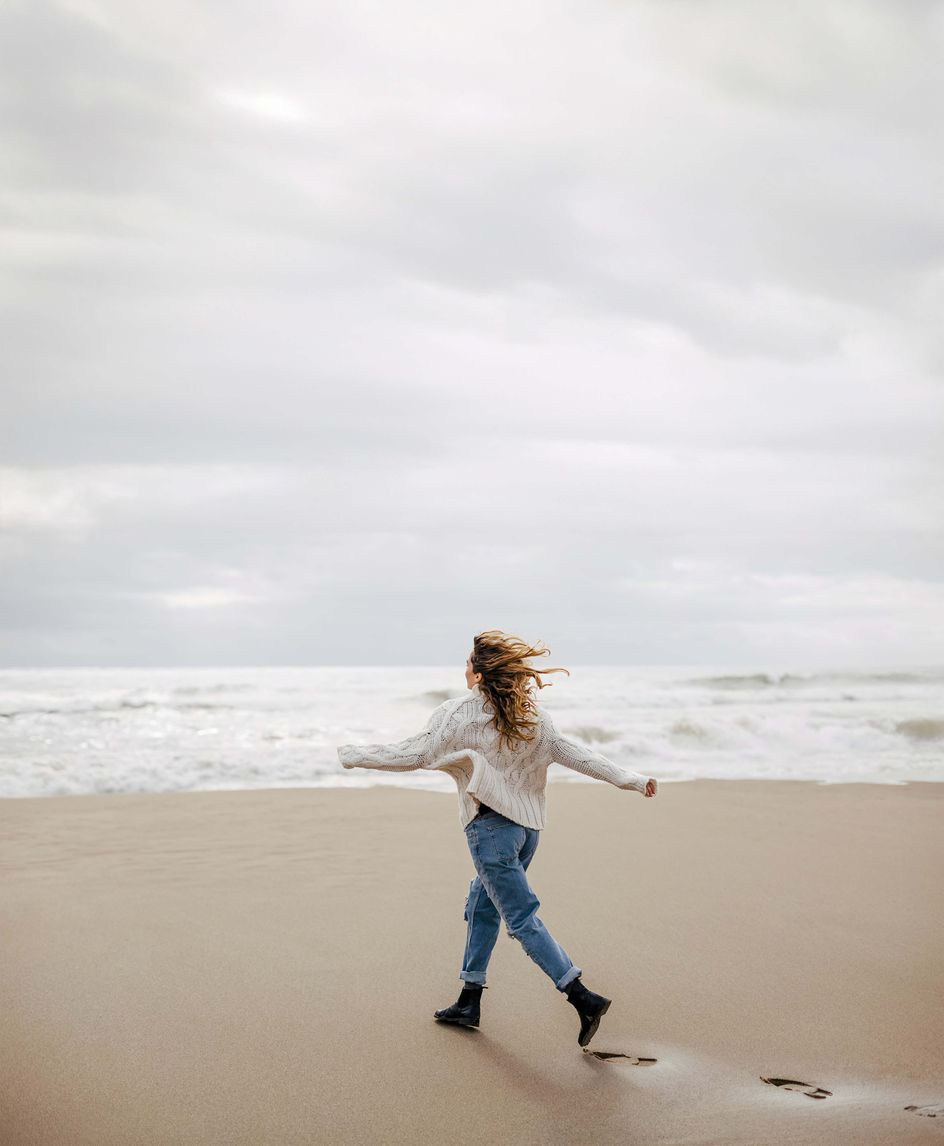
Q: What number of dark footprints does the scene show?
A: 2